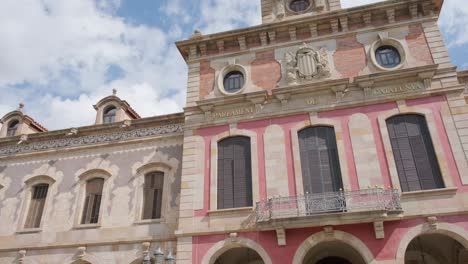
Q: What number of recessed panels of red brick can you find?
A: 4